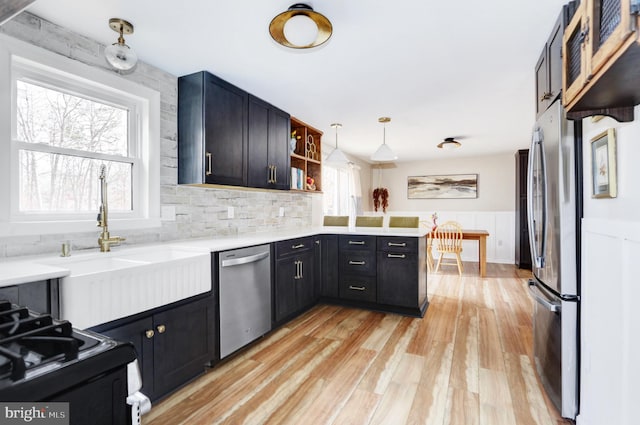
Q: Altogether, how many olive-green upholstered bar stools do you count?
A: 3